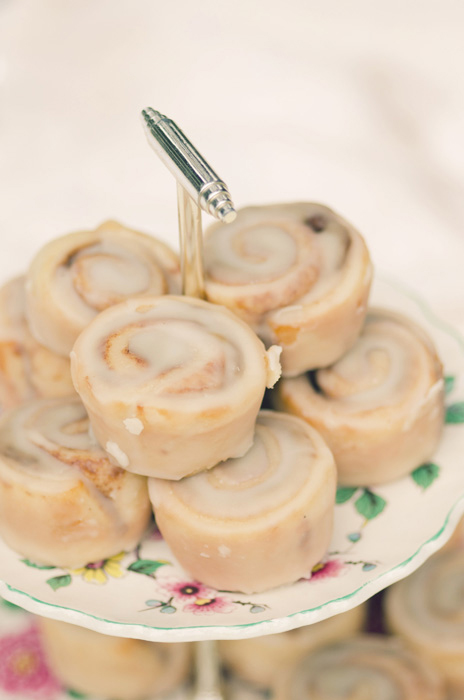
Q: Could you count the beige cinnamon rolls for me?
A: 11